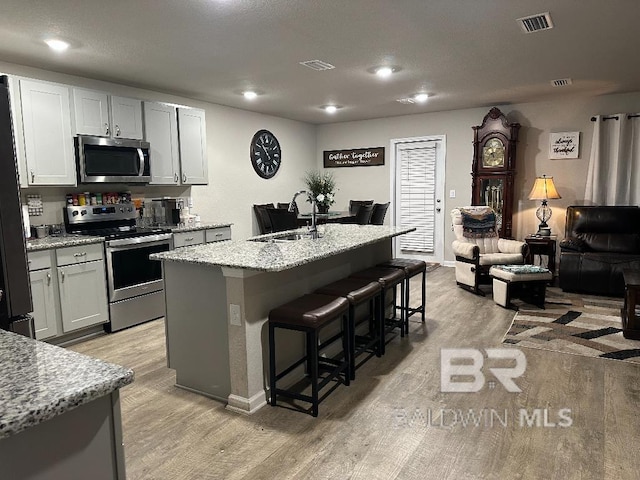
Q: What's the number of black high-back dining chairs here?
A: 6